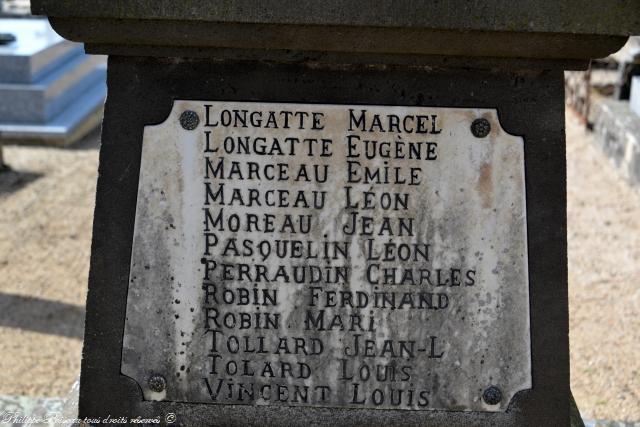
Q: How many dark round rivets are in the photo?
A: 4